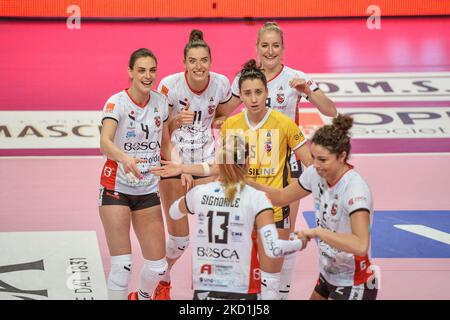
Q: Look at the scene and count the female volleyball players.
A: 6